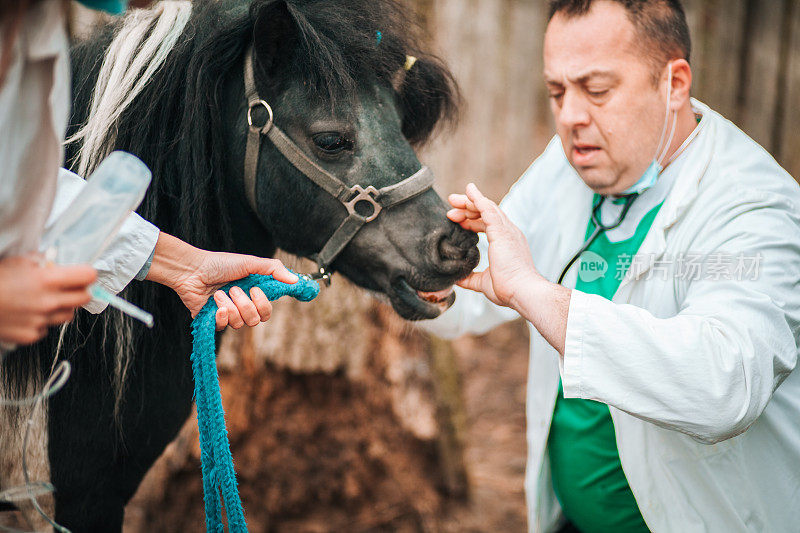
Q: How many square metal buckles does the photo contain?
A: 1